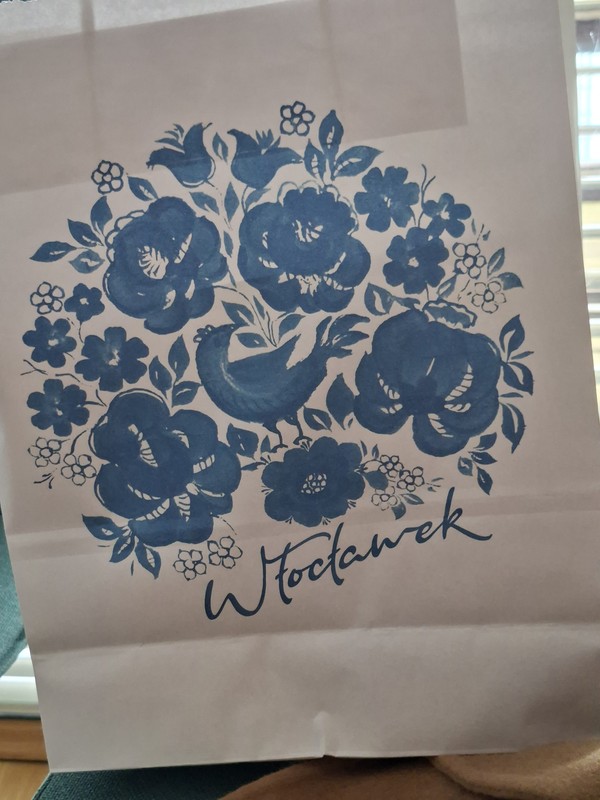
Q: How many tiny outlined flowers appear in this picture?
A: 12